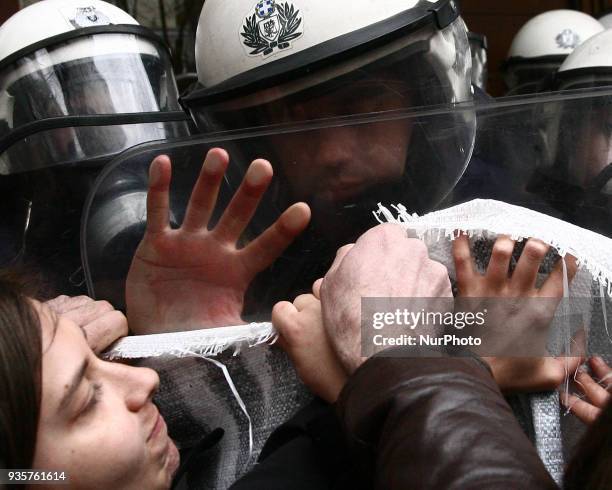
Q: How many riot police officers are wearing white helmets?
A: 4